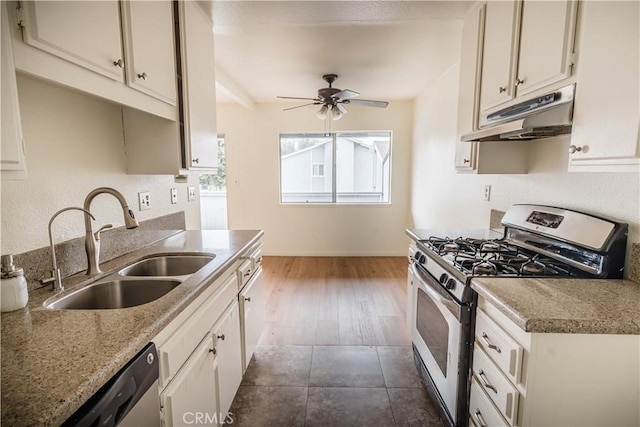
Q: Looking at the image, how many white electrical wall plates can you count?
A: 4